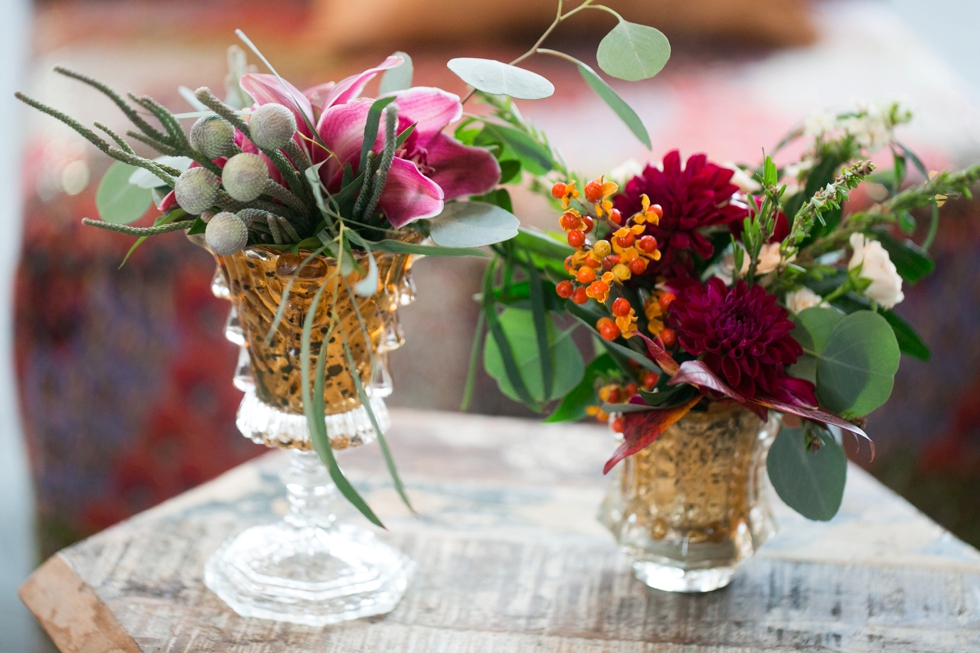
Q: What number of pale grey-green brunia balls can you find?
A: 5